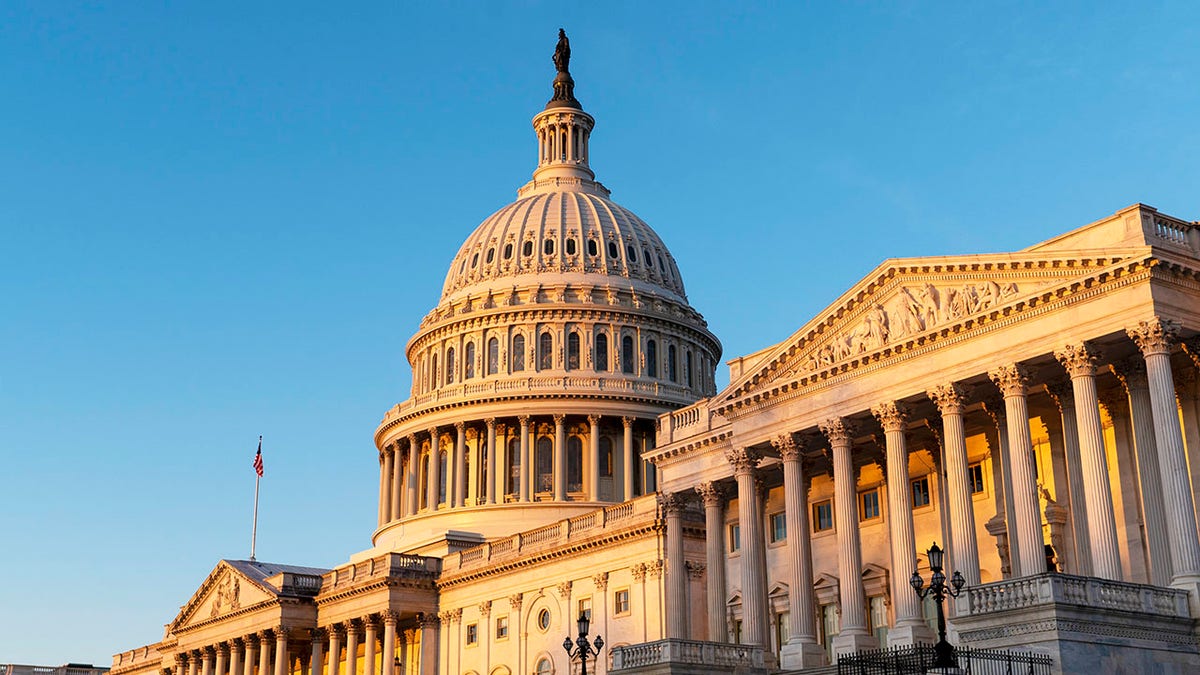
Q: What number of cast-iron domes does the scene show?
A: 1